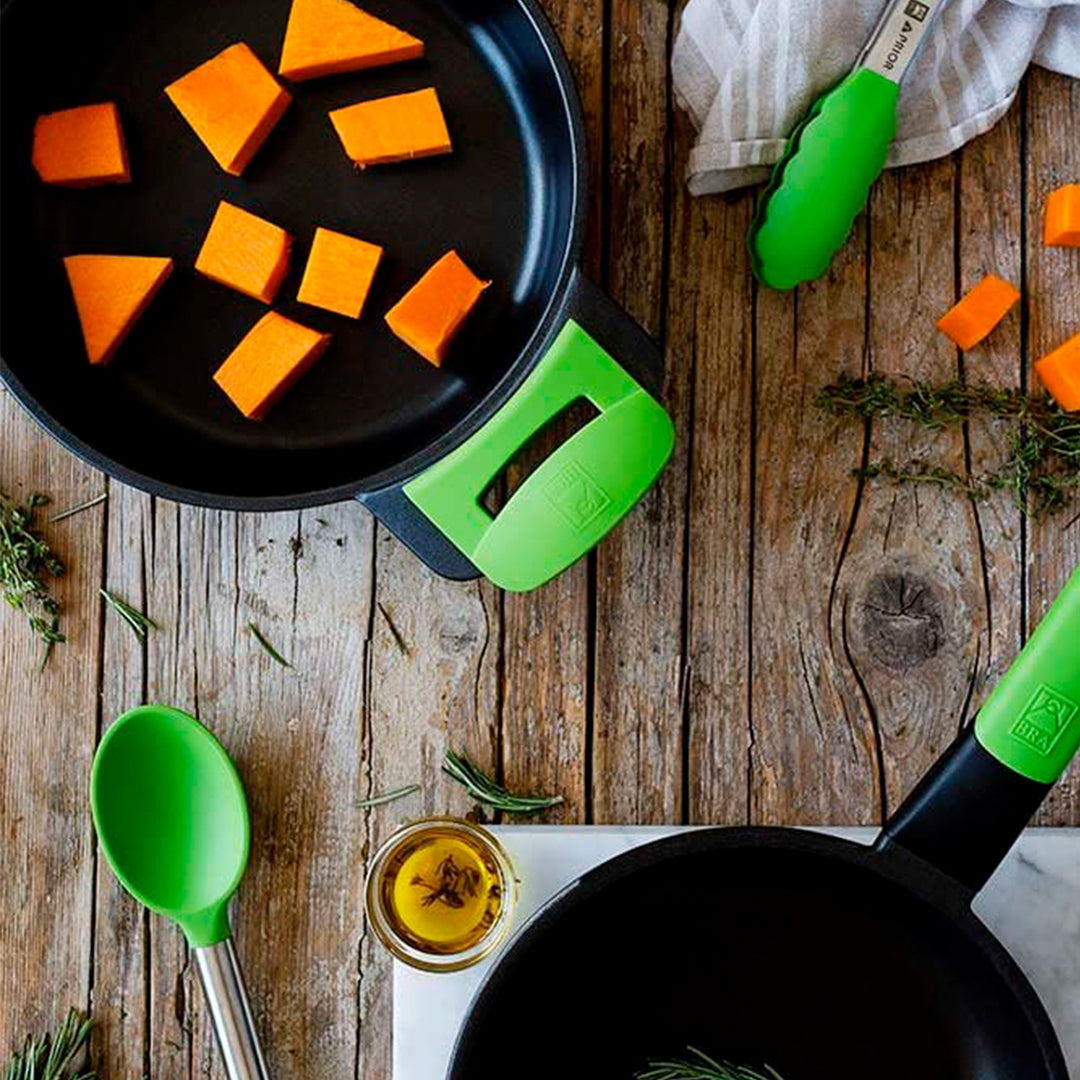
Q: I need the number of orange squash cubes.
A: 12